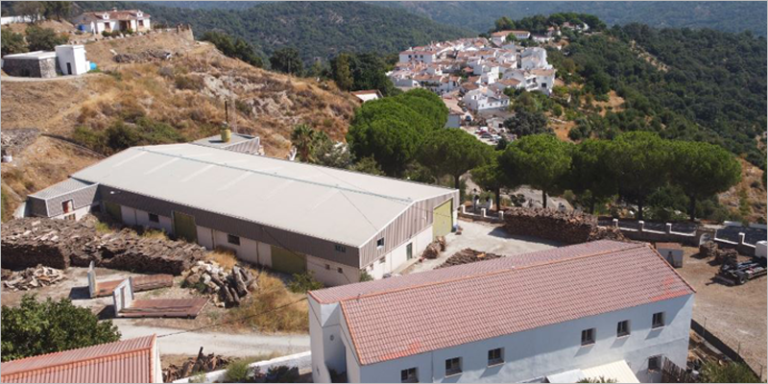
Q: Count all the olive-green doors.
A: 4